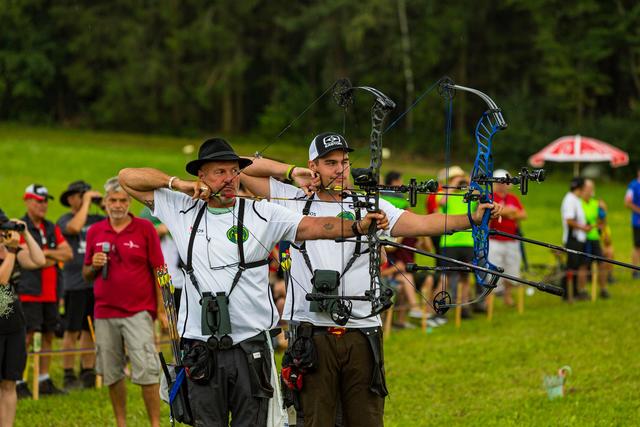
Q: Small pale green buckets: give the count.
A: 1